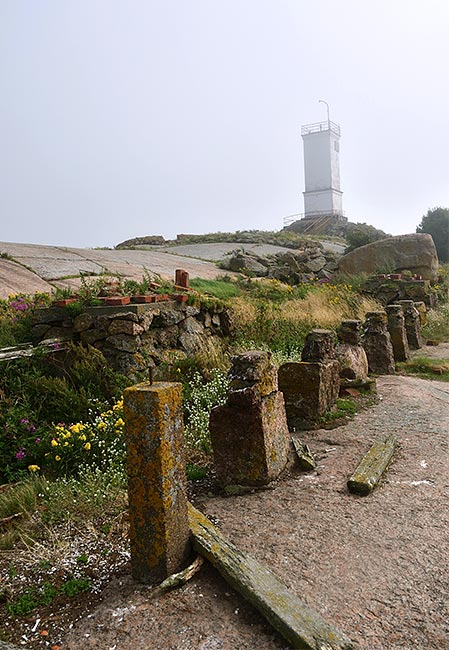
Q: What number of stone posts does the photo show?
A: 8